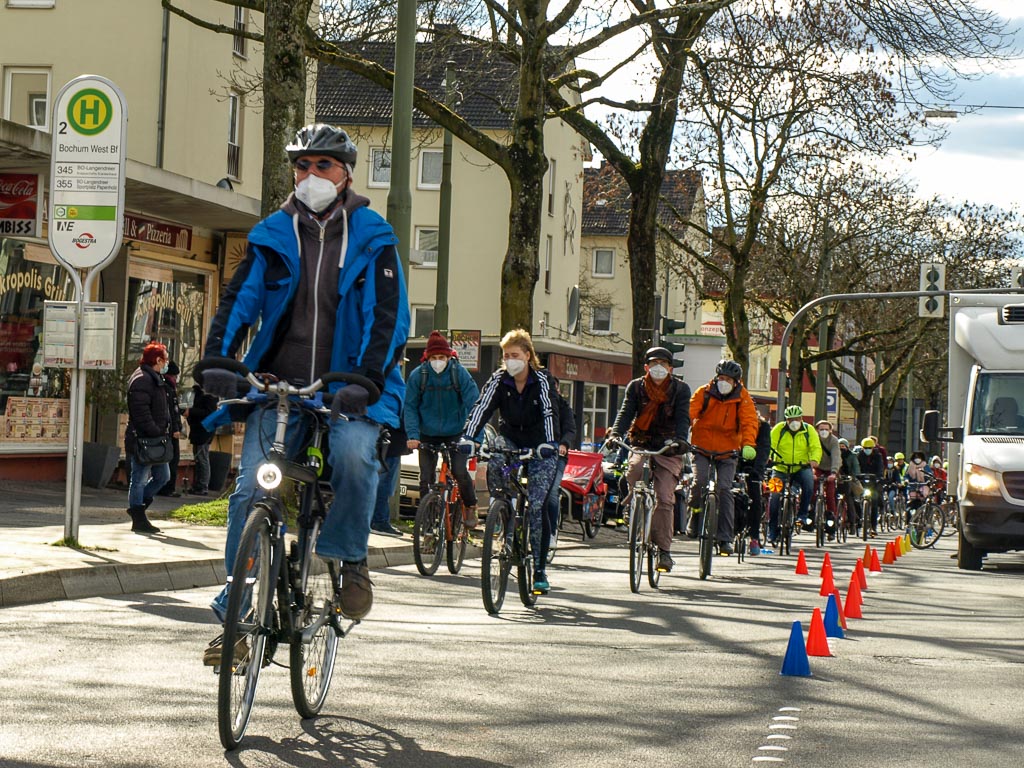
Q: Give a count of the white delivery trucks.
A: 1